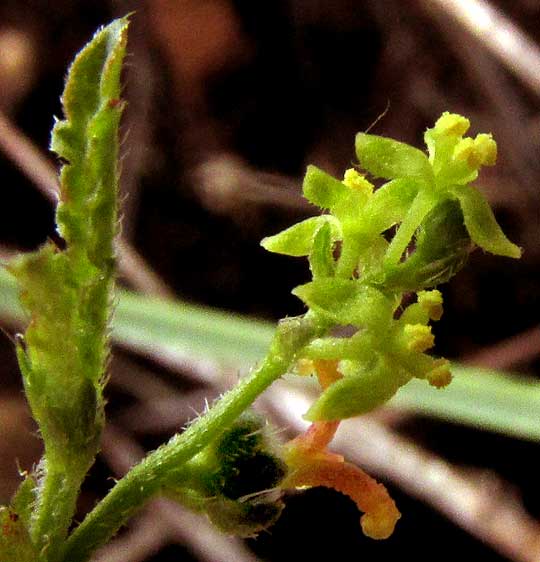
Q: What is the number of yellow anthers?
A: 7